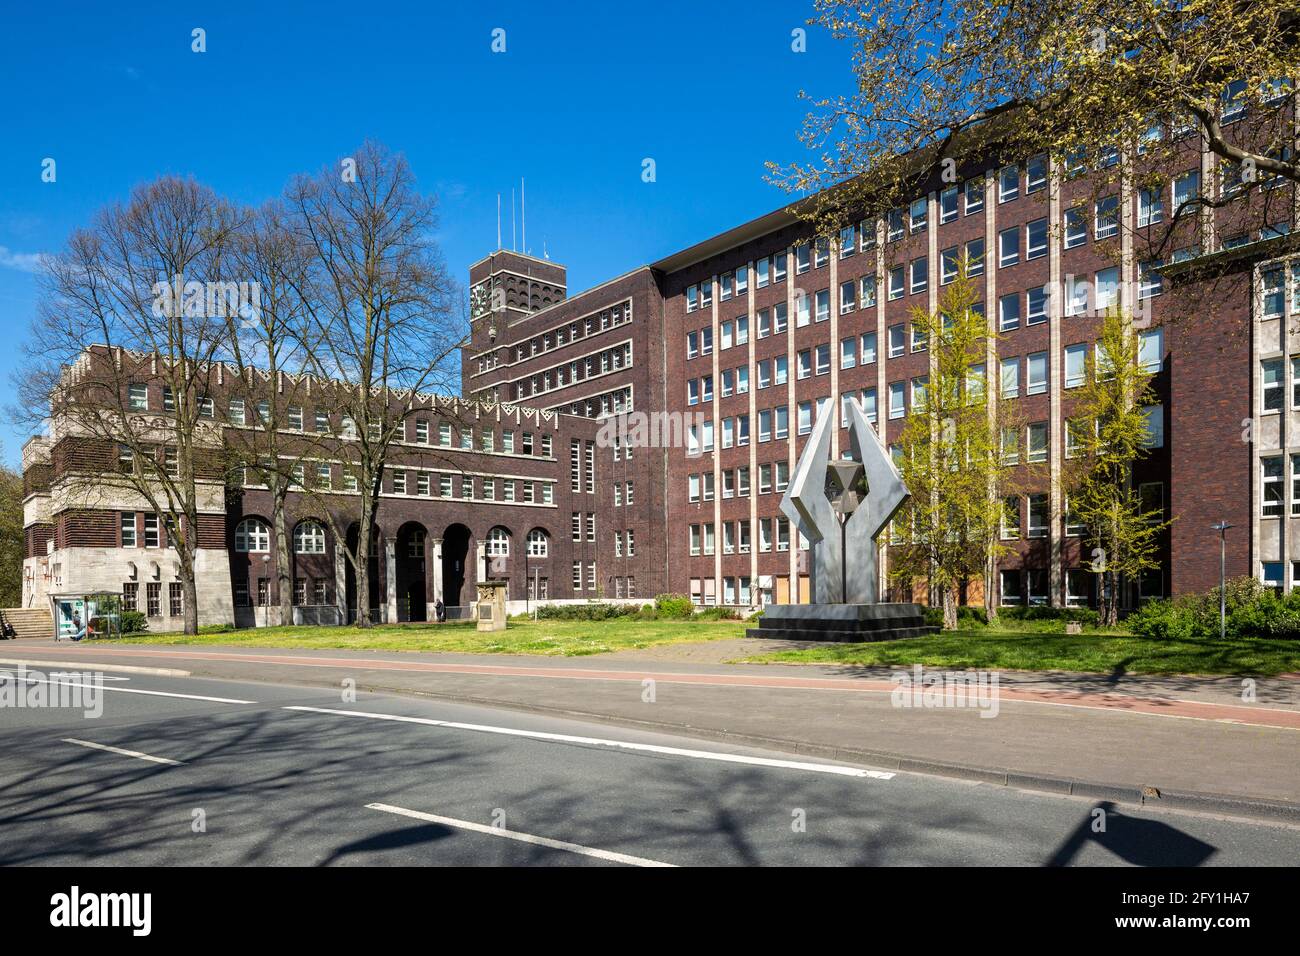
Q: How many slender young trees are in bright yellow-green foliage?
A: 2